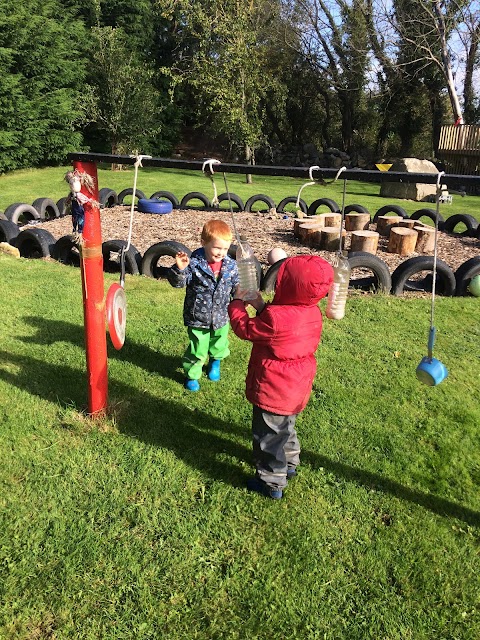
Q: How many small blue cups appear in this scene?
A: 1